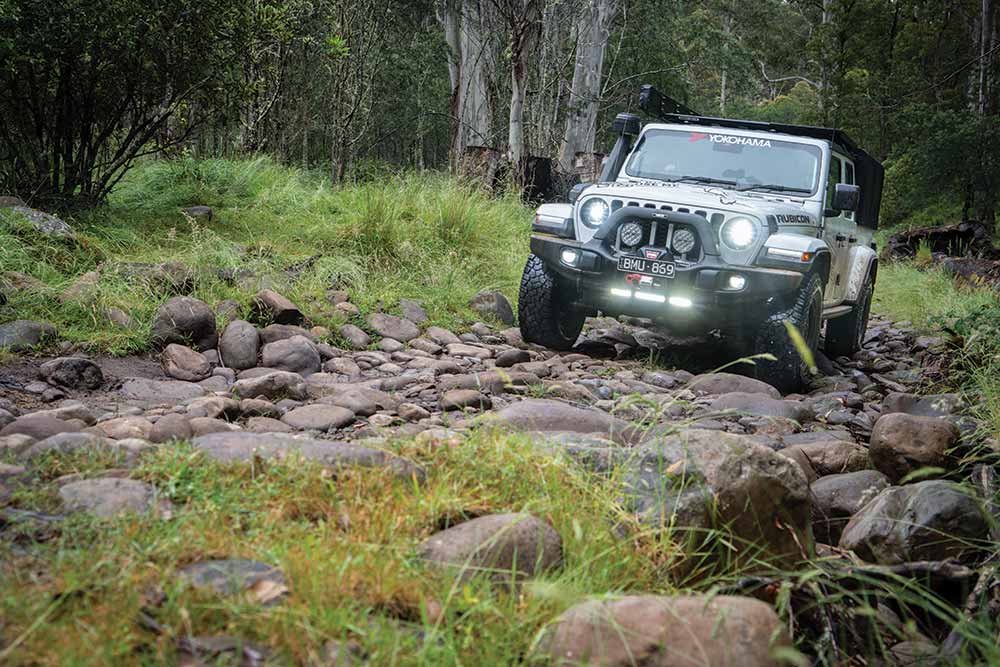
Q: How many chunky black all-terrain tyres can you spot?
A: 3